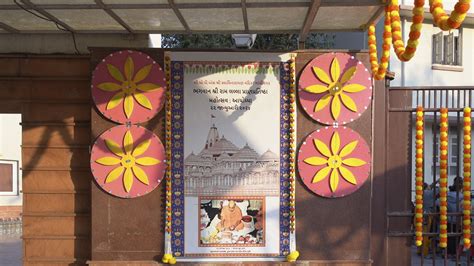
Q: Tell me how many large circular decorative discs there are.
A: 4